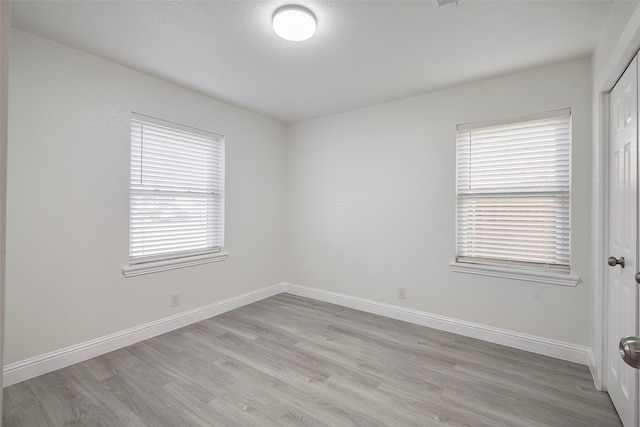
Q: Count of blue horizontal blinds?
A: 0